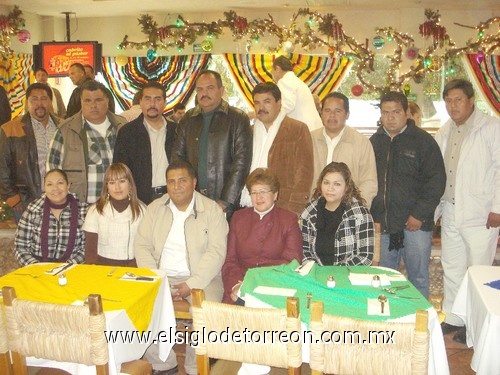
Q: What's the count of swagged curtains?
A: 4